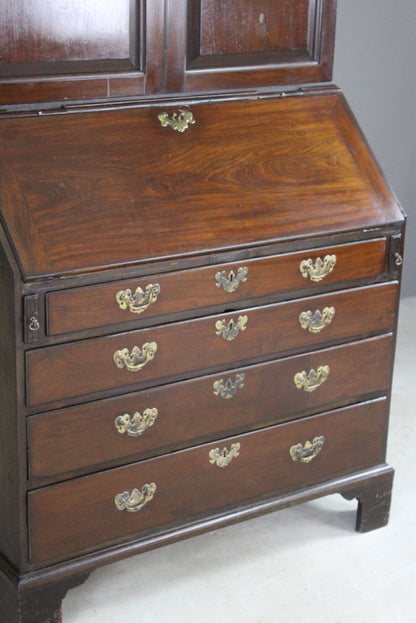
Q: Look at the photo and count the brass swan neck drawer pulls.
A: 8